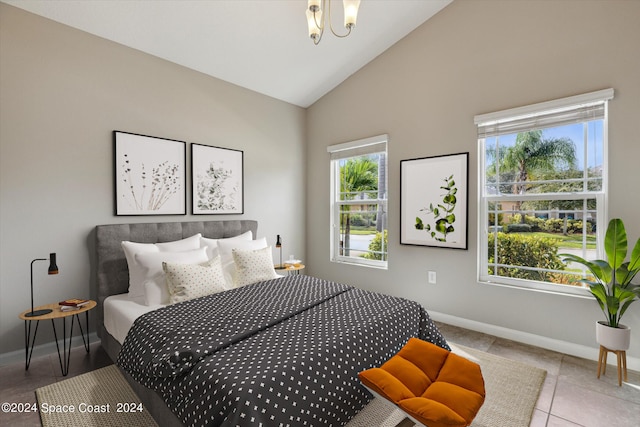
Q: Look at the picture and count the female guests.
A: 0